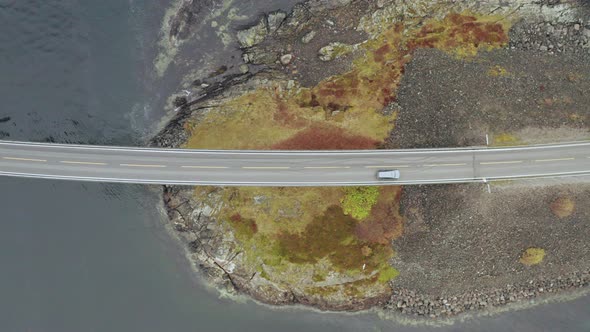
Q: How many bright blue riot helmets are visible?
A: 0